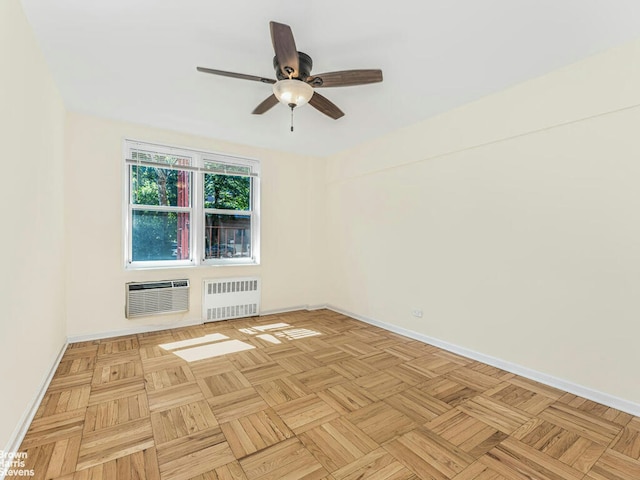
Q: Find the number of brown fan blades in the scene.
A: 5